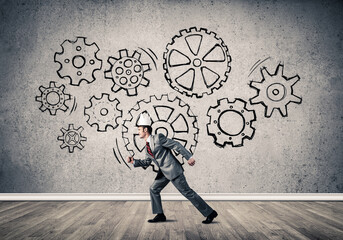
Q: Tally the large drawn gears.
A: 2